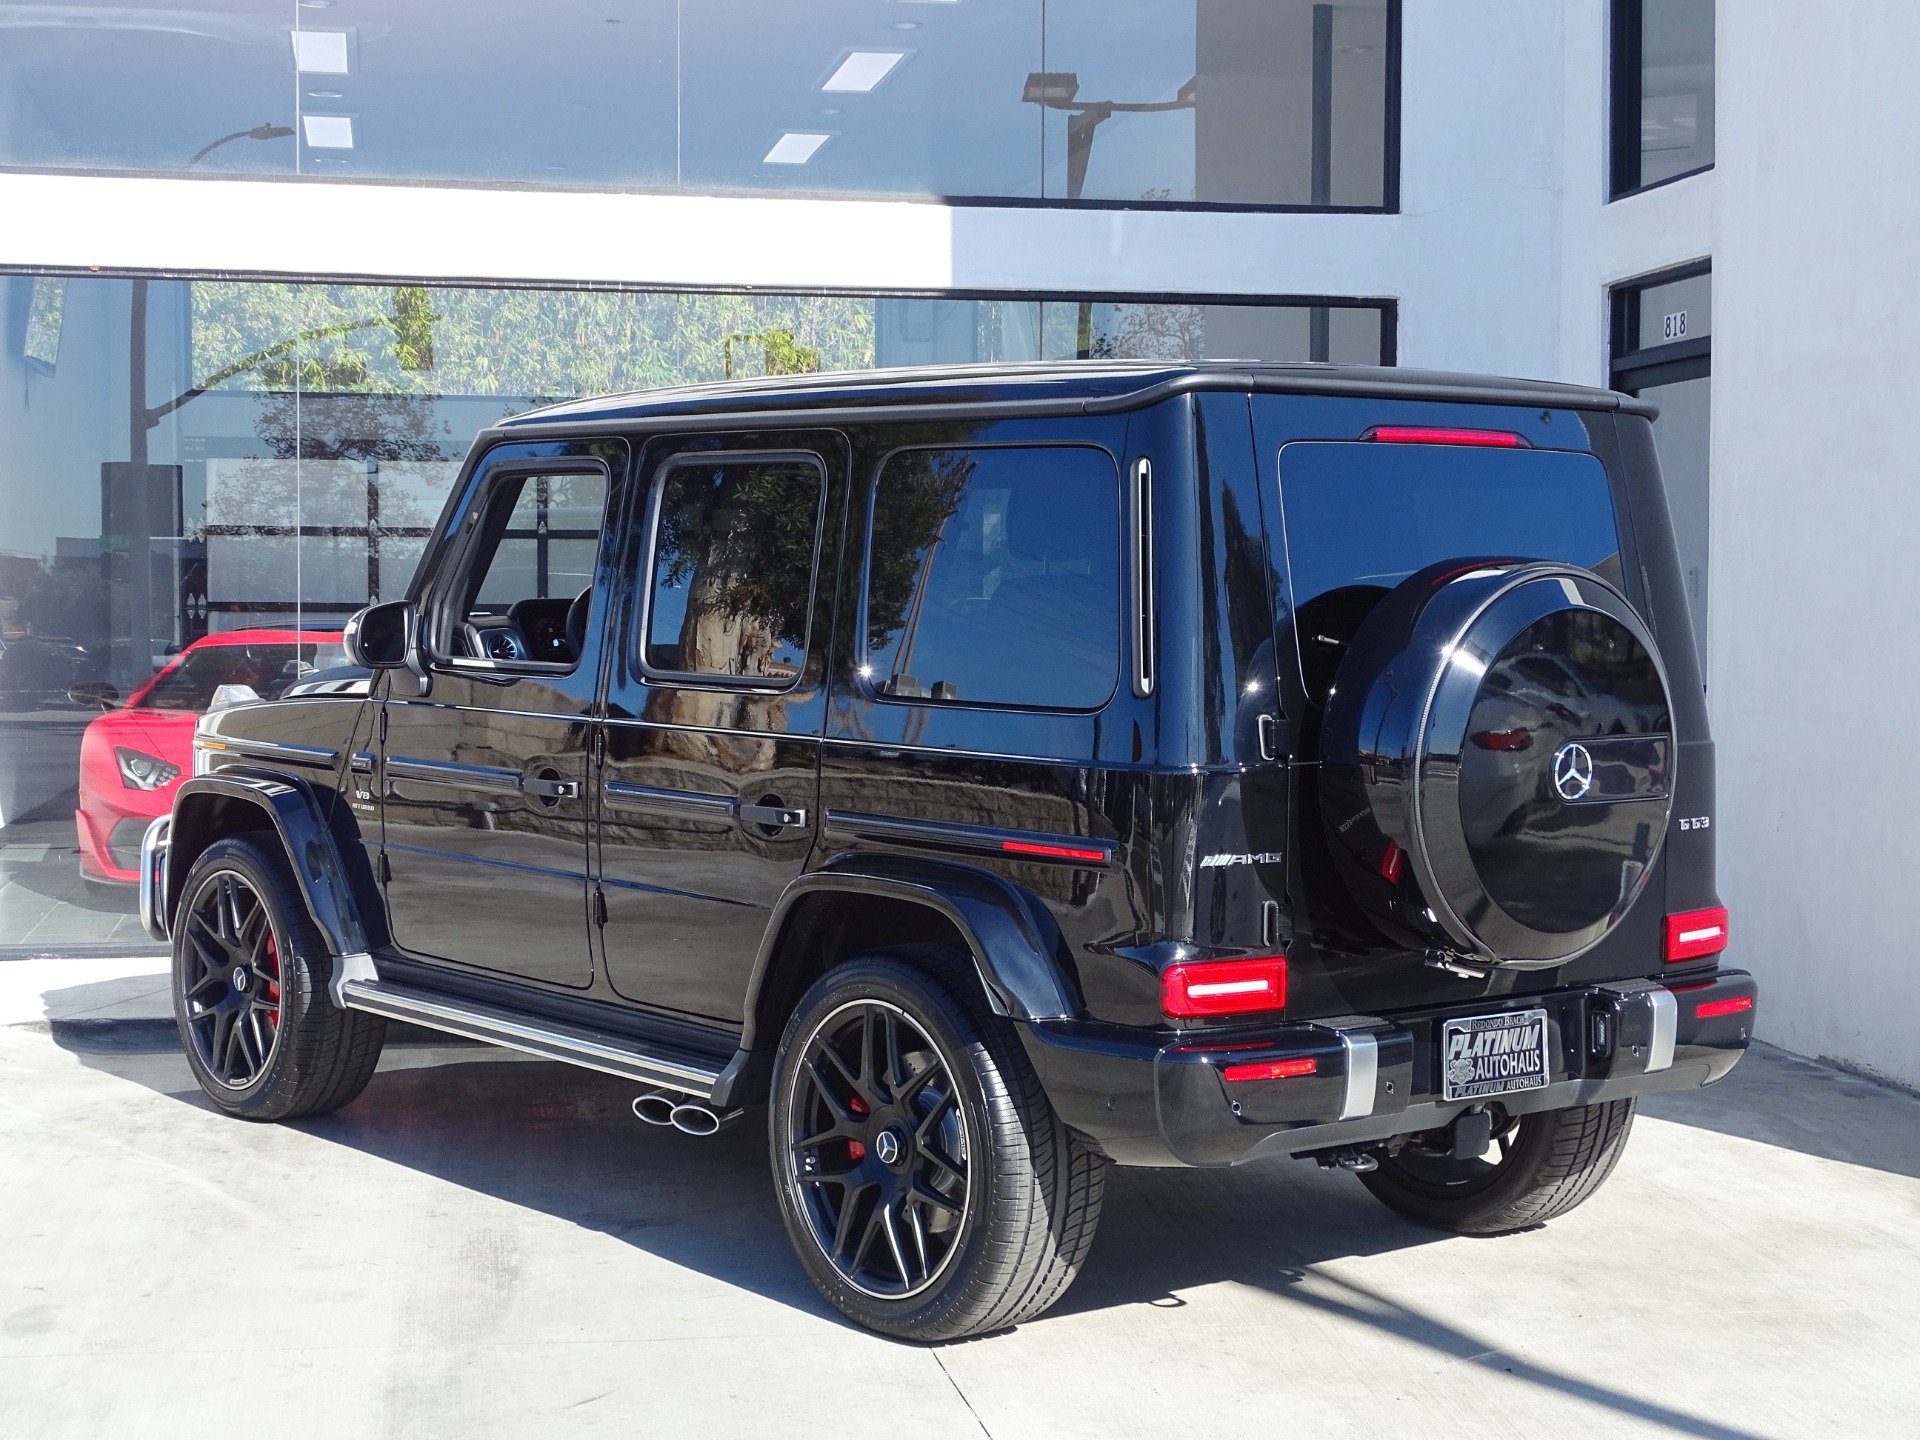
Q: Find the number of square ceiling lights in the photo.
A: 4